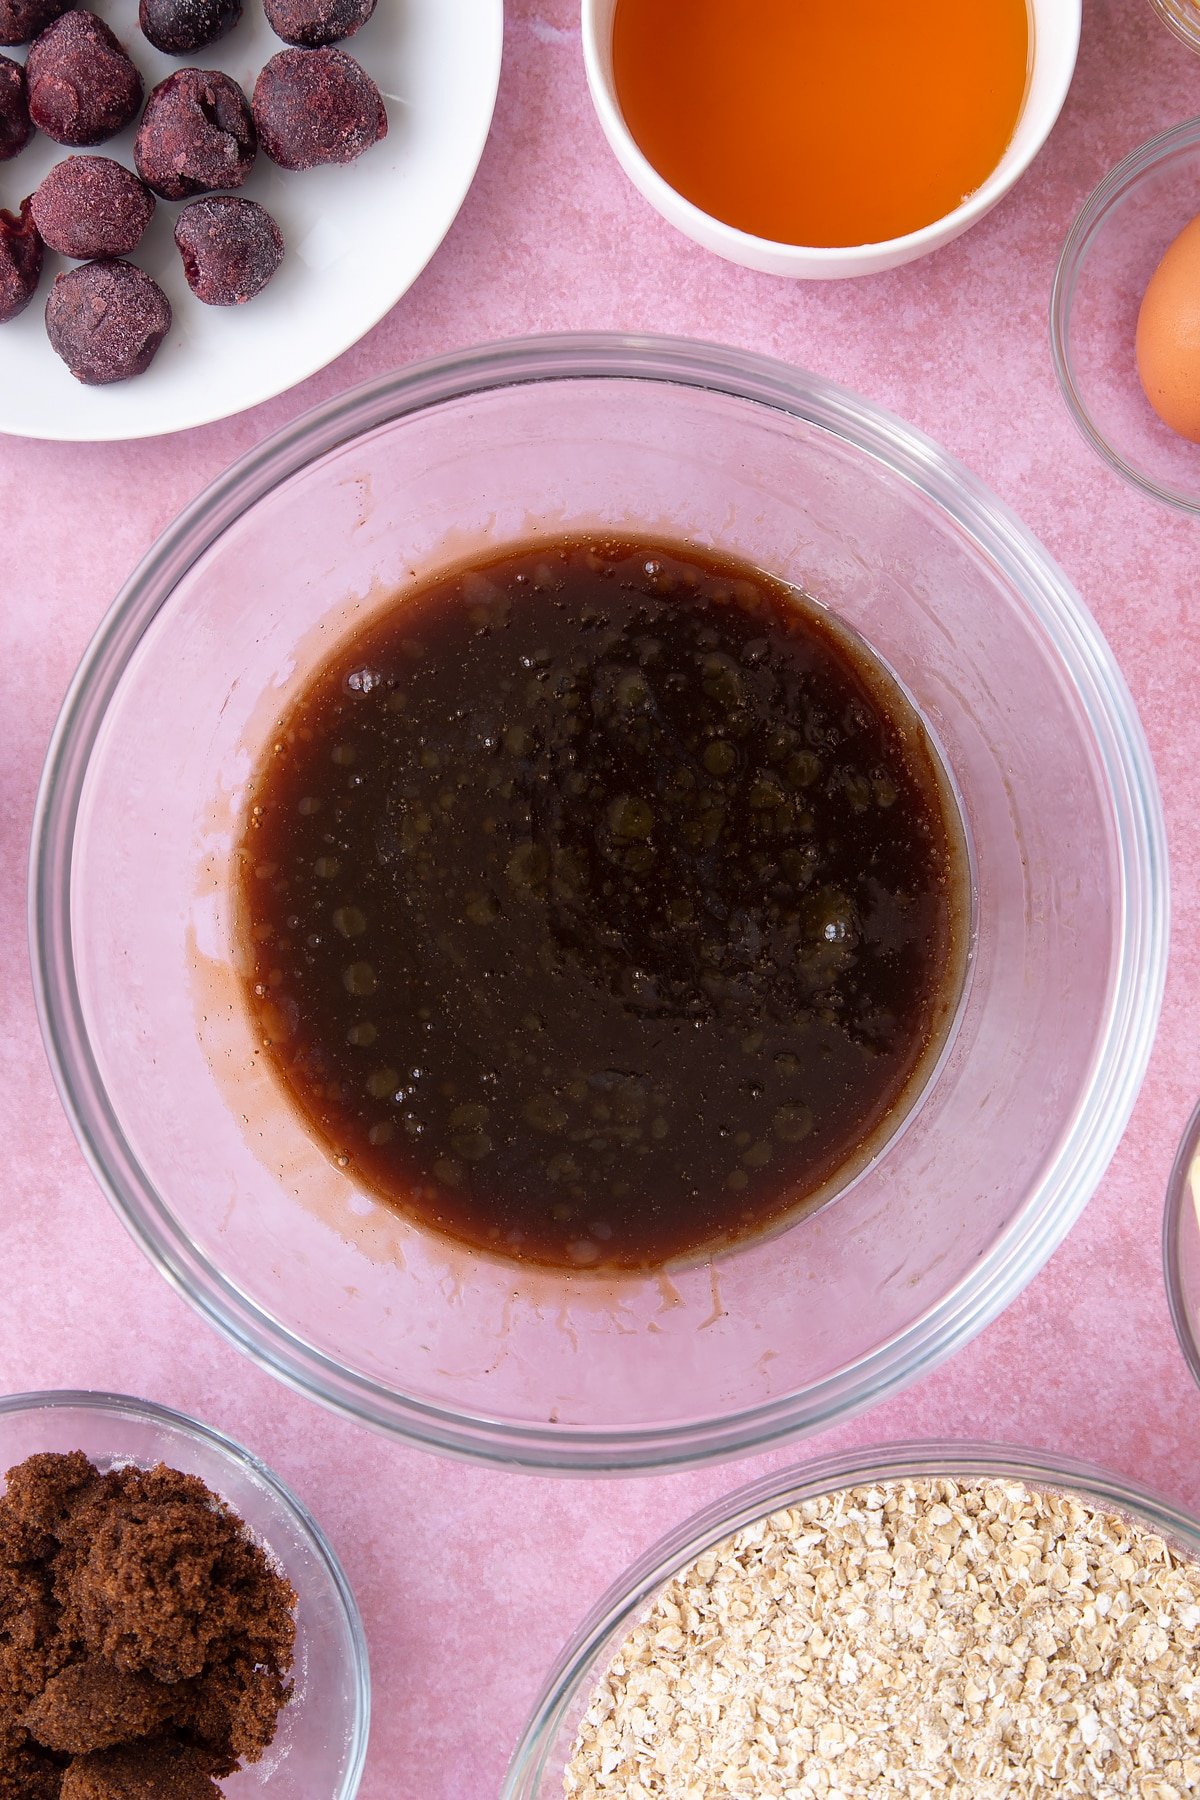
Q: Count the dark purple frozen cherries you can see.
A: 11